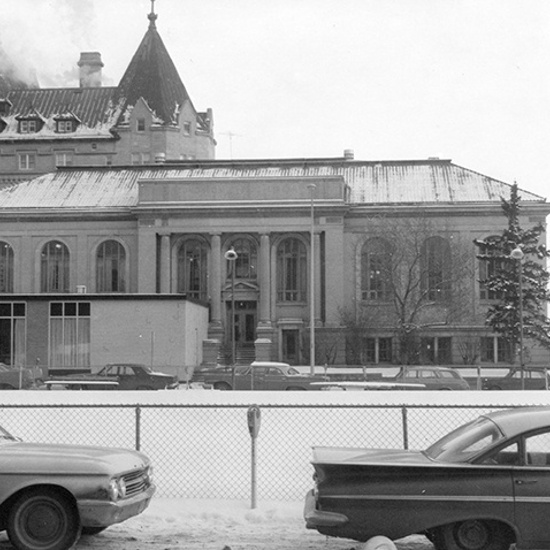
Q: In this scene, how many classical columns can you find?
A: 4